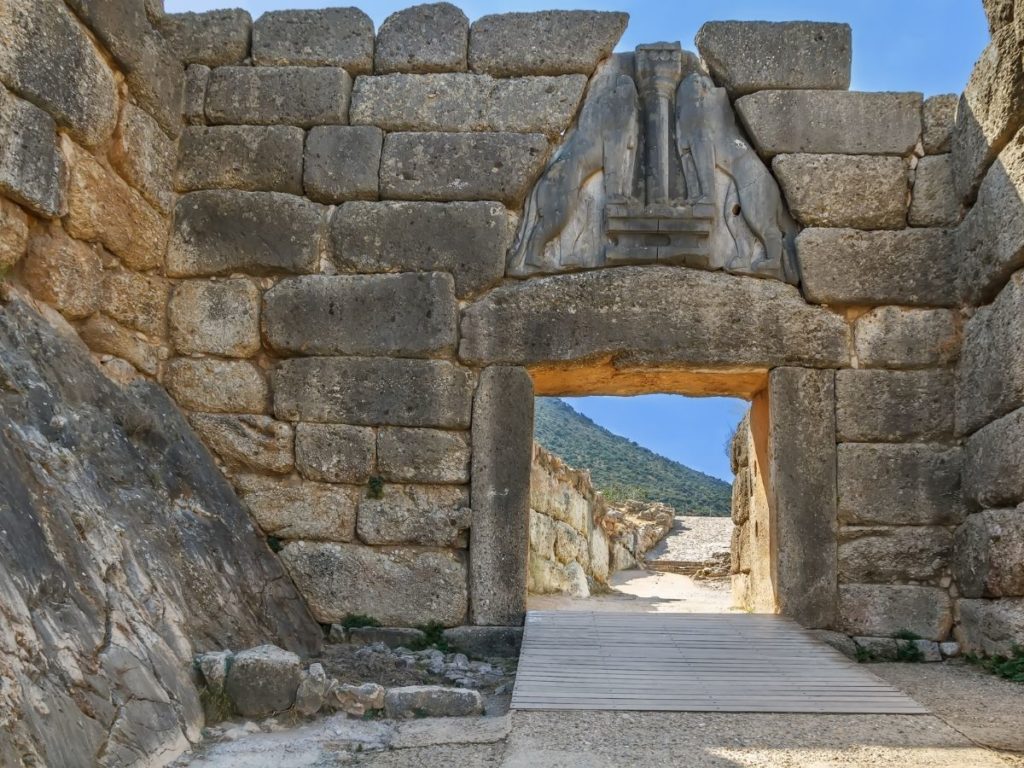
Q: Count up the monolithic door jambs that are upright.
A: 2